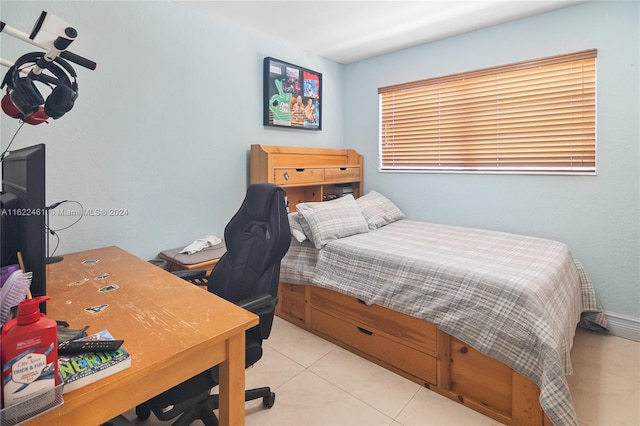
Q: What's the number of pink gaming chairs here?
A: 0